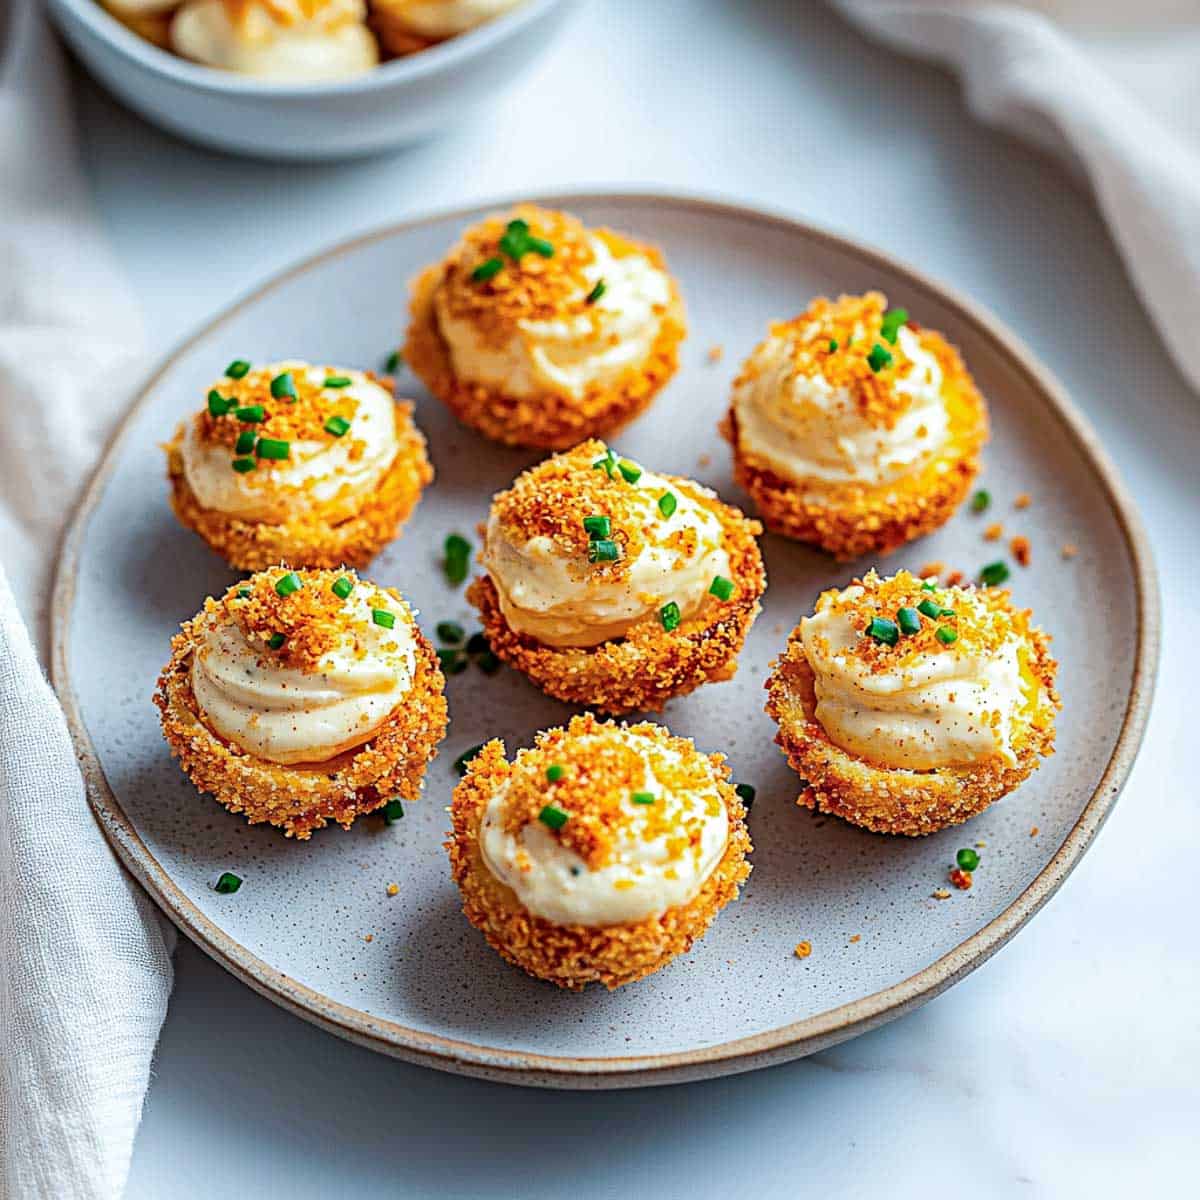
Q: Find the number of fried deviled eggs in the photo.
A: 7